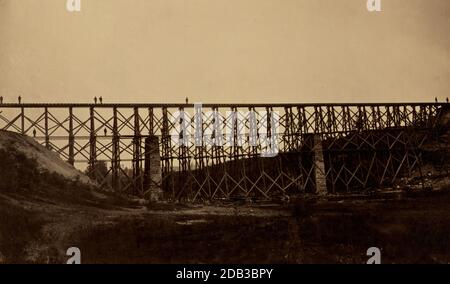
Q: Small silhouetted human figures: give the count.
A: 9